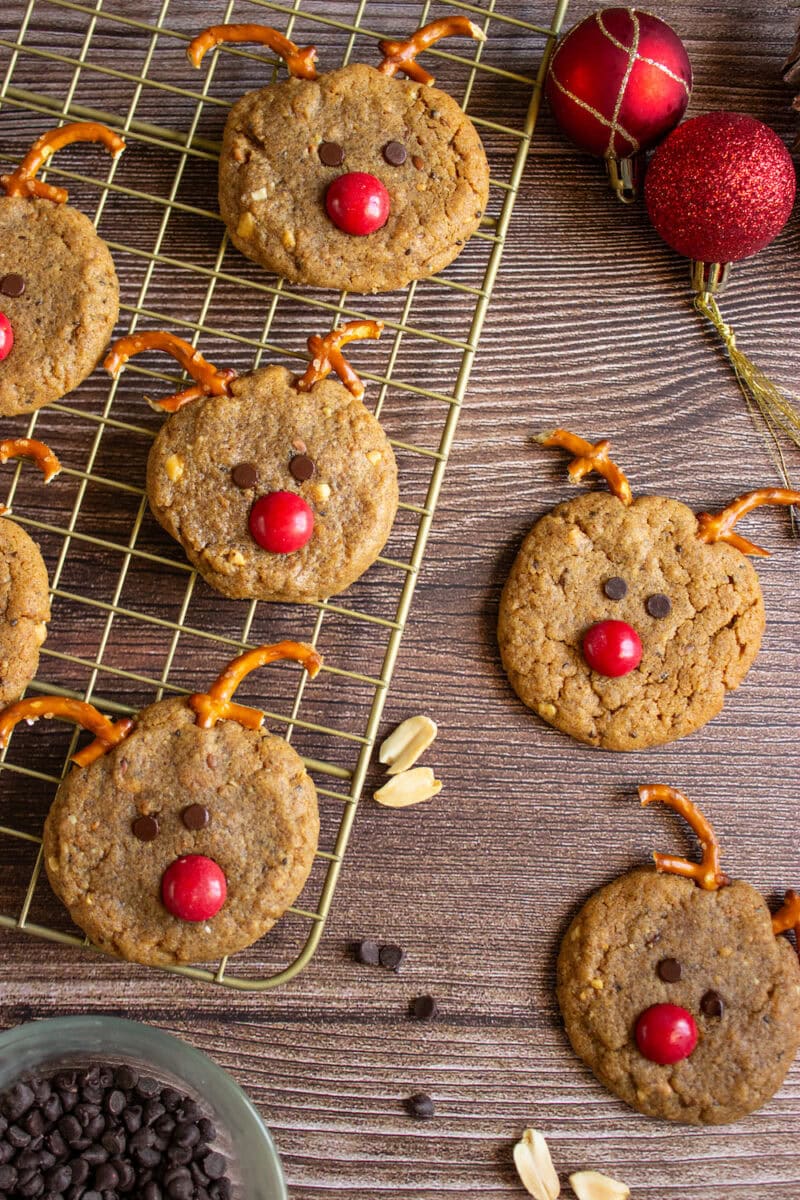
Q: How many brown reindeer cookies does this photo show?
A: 7